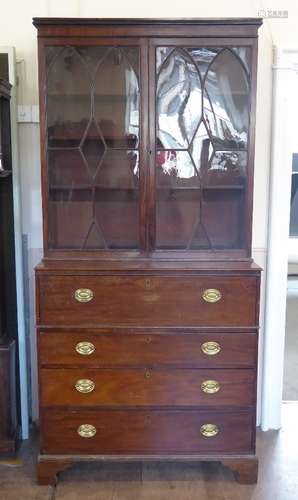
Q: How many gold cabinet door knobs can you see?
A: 8